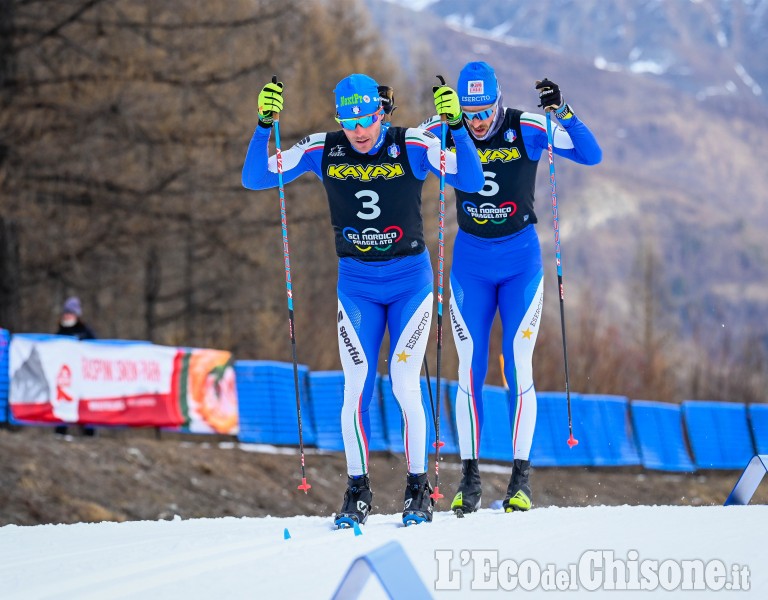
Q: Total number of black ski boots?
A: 4